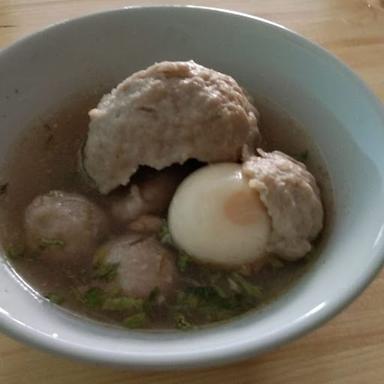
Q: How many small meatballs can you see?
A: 2